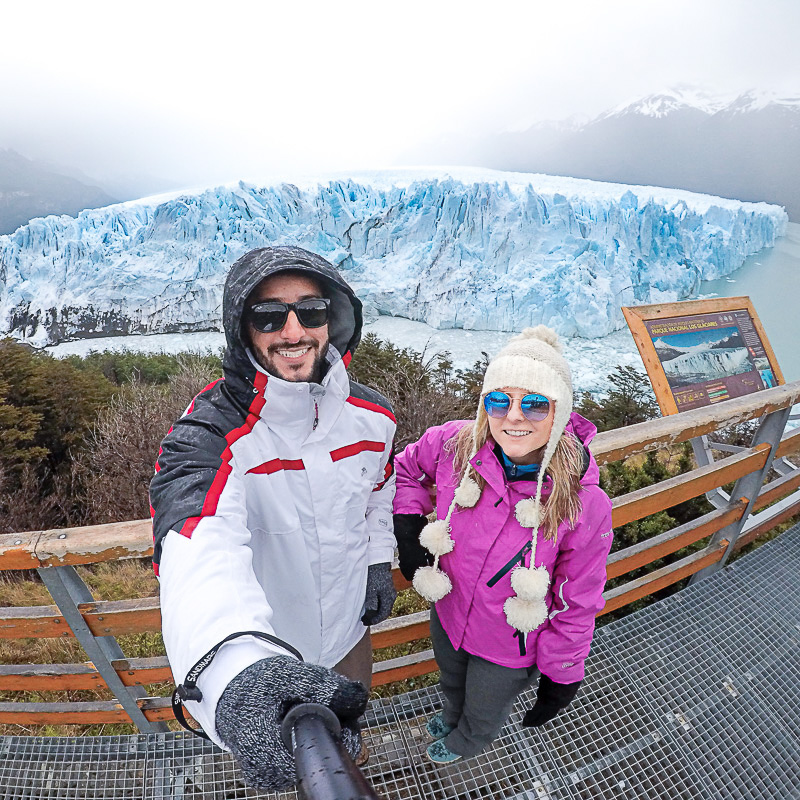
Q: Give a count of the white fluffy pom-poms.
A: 7